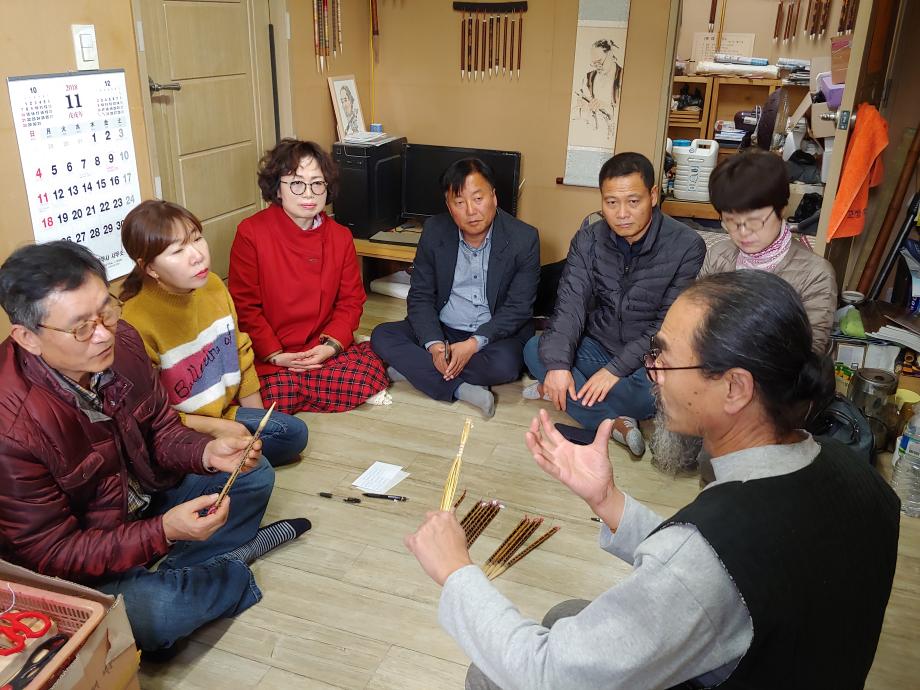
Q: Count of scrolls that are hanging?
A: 1